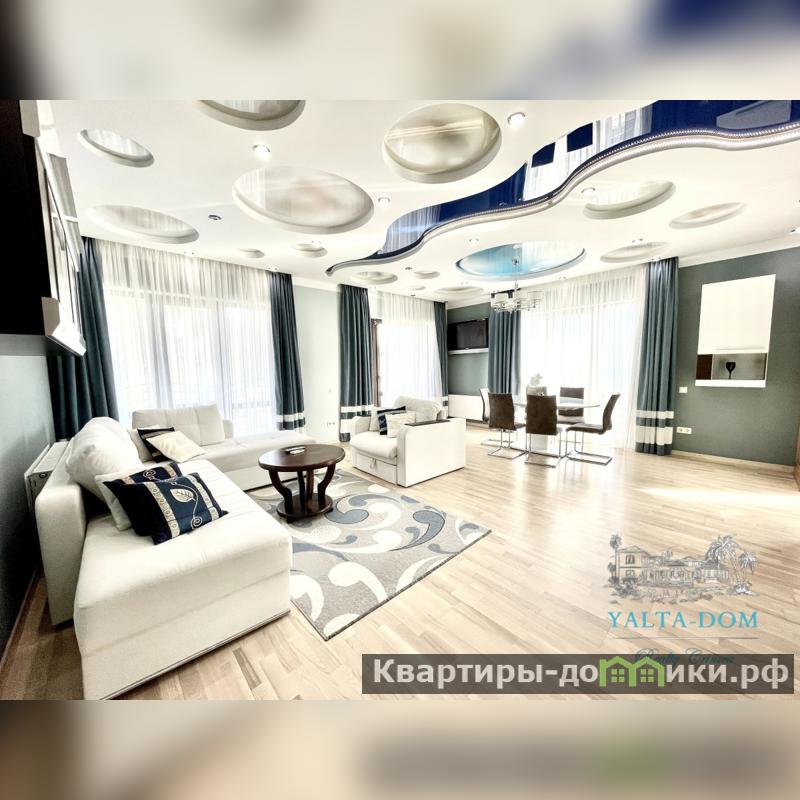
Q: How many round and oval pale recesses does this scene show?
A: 14